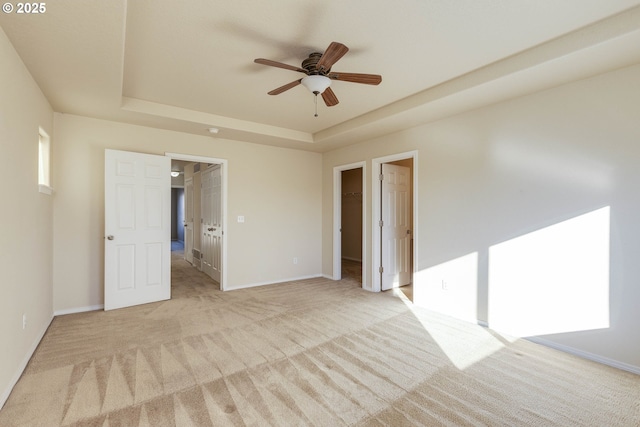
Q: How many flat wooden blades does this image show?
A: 5